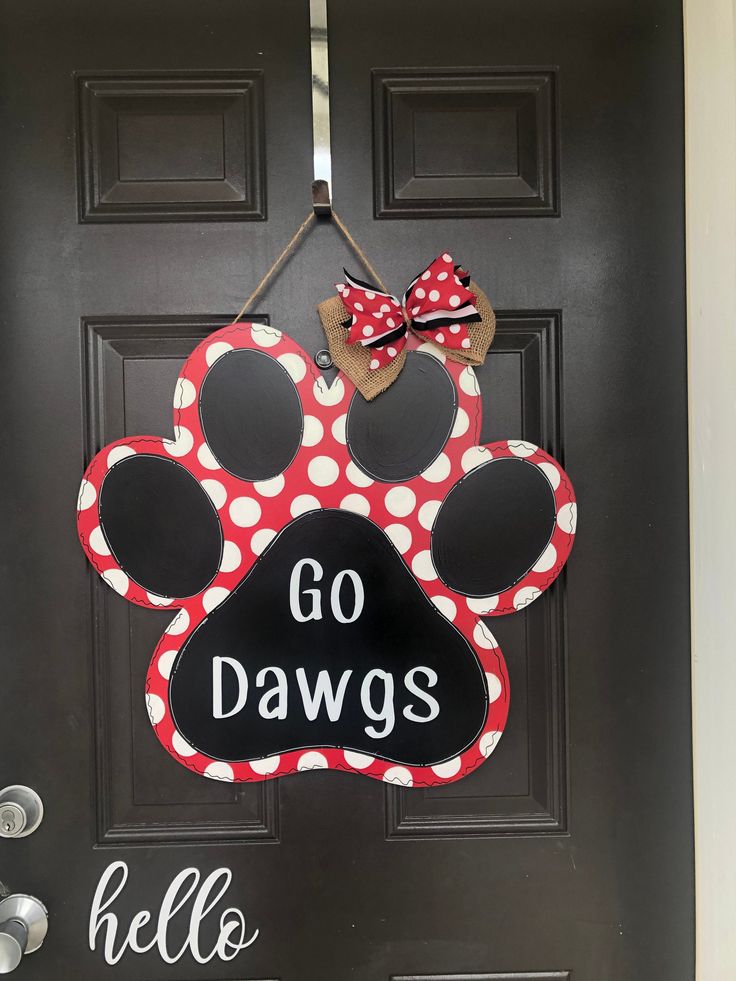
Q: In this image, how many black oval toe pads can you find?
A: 4